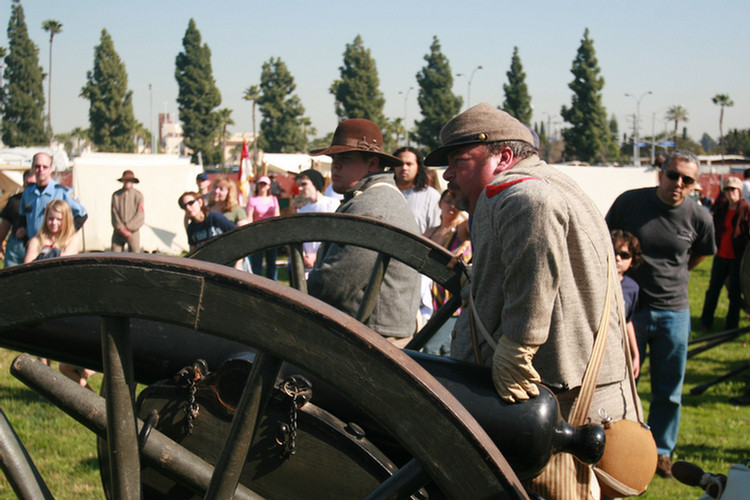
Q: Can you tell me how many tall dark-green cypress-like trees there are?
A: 8